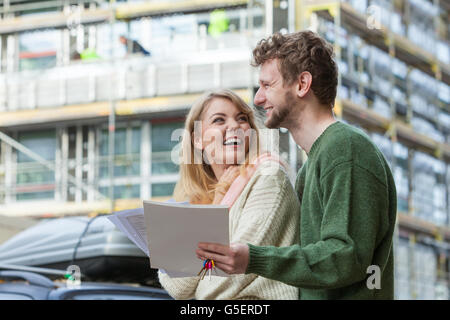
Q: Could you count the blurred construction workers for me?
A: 3